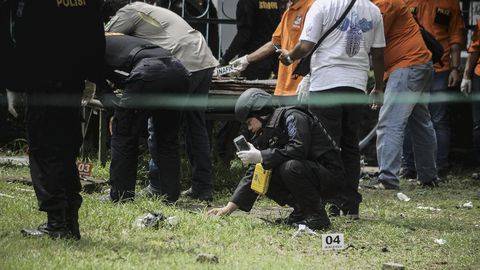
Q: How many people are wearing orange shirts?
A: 4